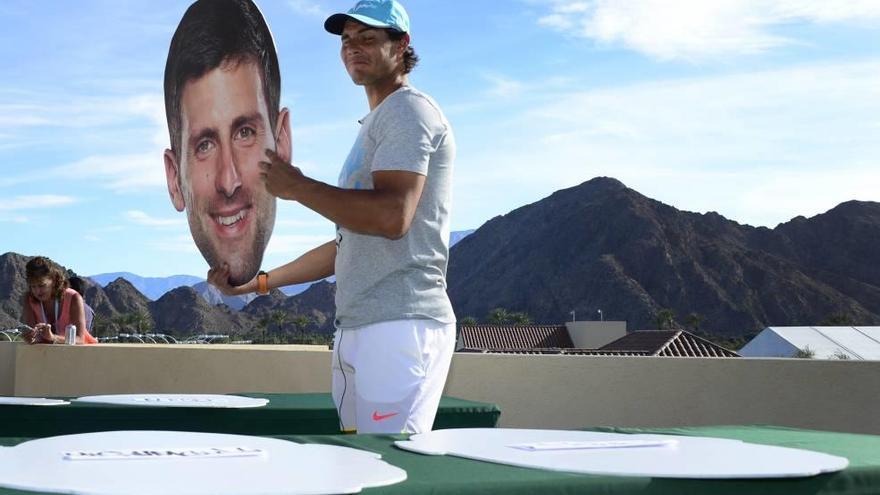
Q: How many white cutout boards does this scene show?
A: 4